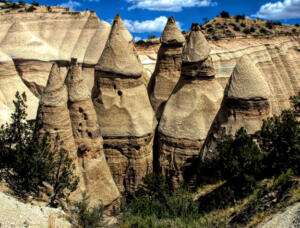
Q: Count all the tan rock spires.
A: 6